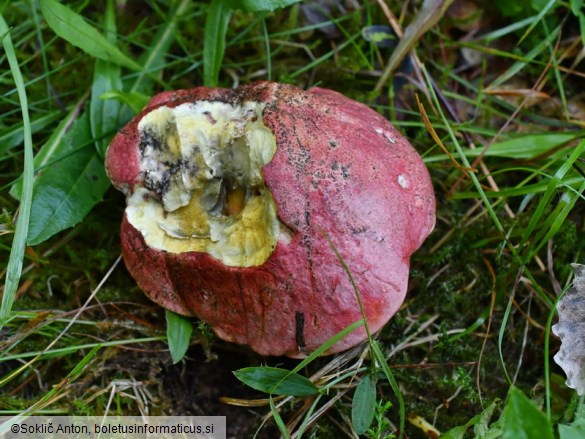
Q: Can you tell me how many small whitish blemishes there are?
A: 3